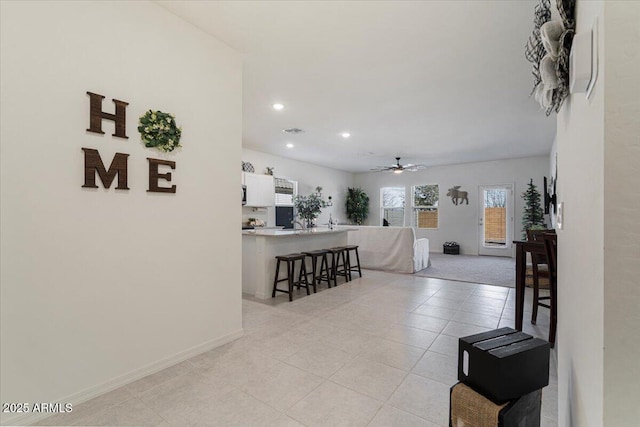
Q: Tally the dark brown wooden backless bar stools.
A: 4